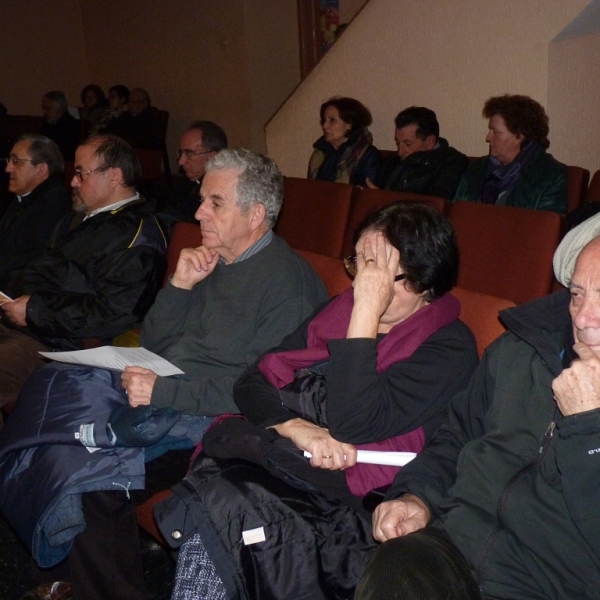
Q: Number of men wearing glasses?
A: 3